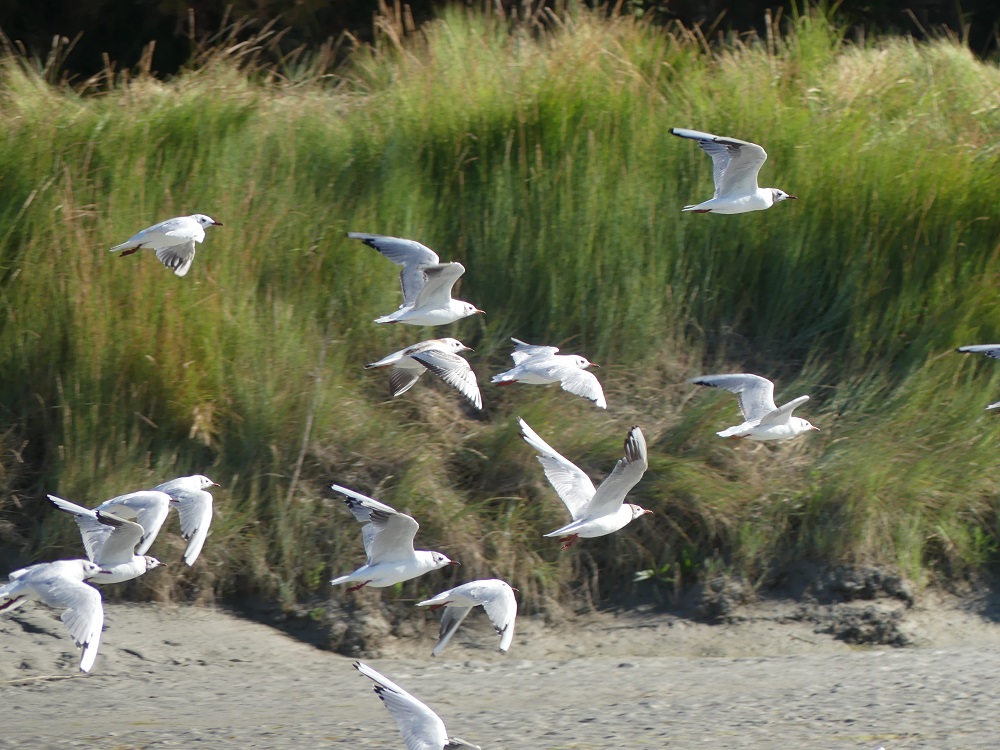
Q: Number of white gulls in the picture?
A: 15